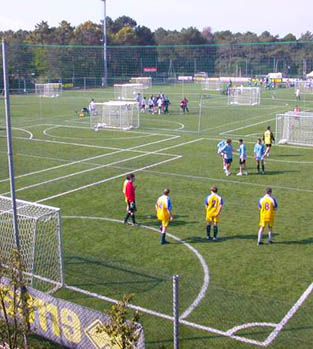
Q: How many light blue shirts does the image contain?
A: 4